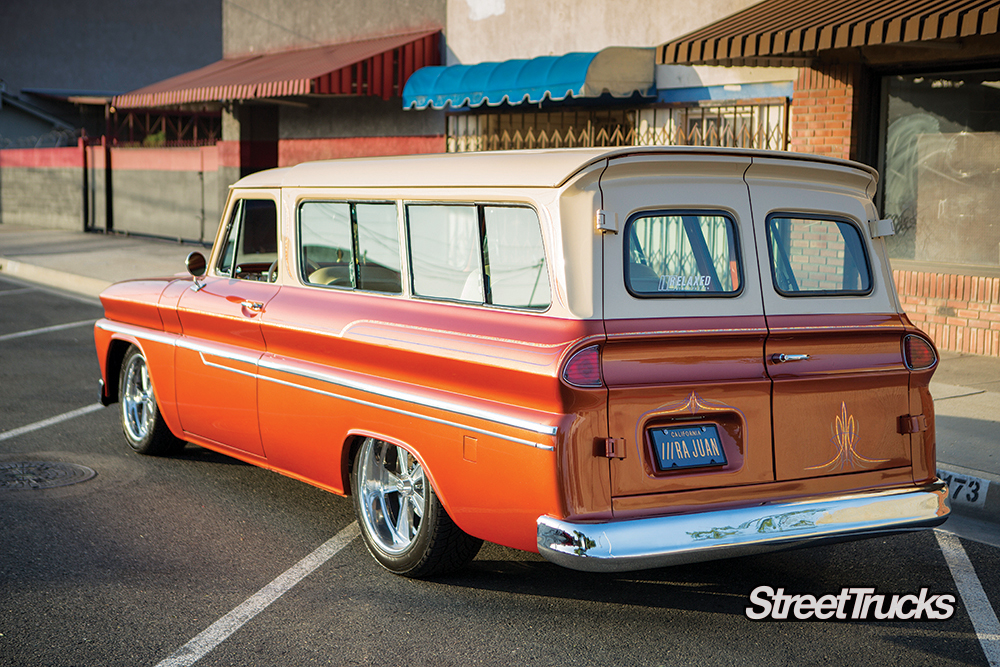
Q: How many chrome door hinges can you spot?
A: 2